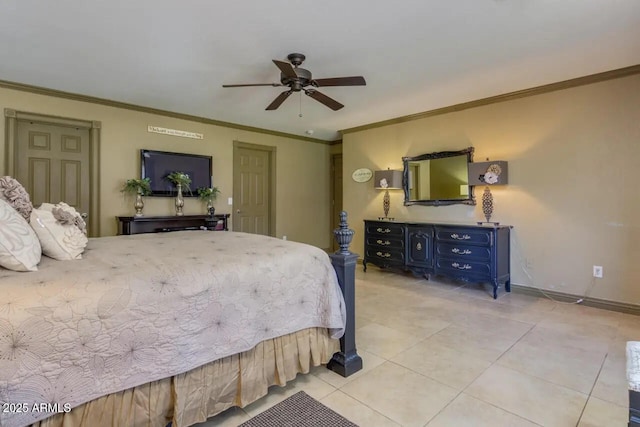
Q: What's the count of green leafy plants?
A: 3